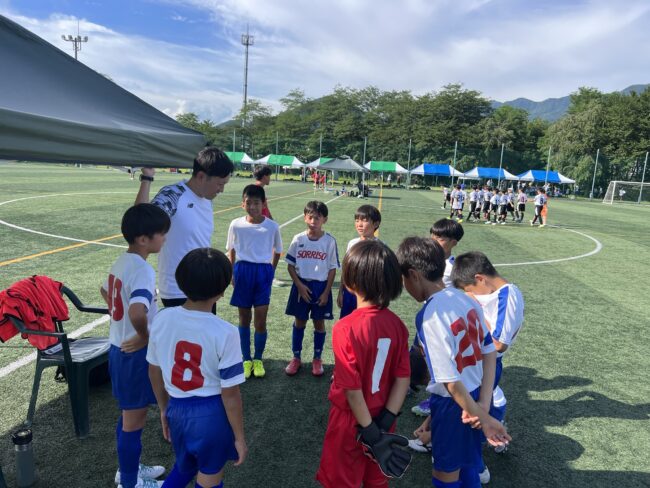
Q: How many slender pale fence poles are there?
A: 10